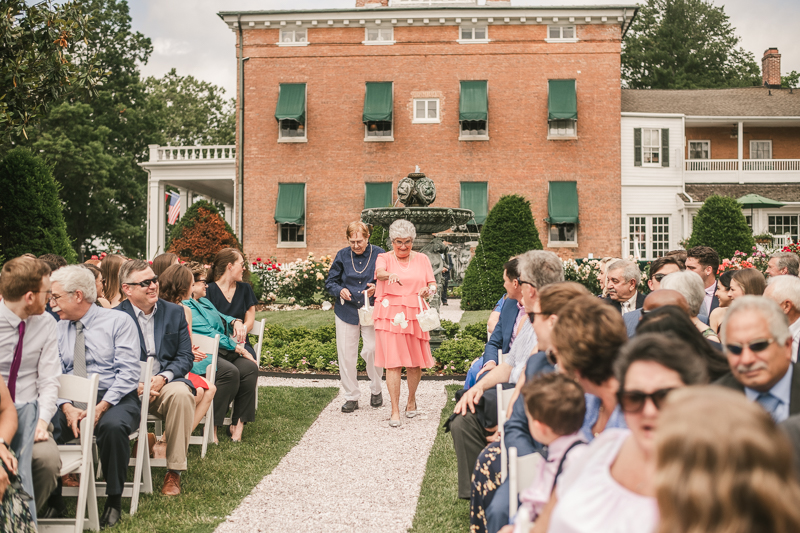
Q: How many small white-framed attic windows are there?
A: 4